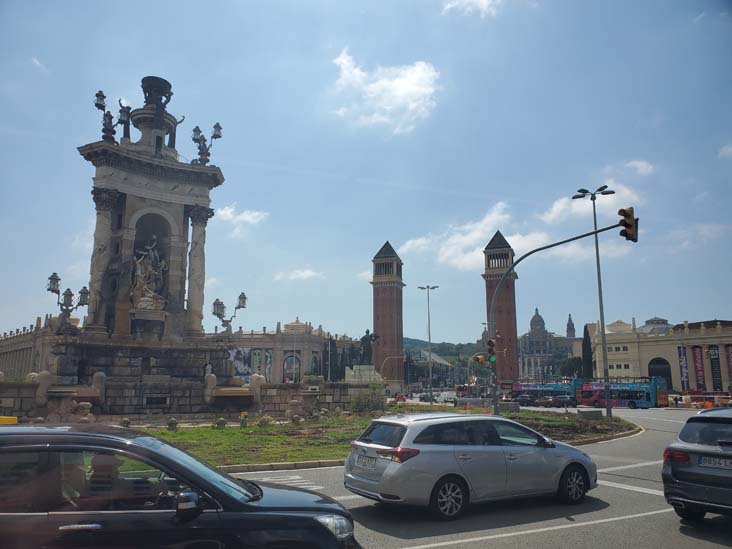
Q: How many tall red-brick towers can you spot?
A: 2